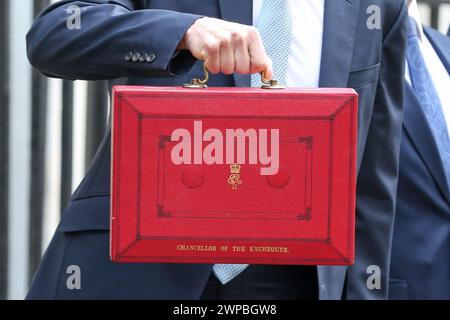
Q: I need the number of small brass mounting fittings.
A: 2